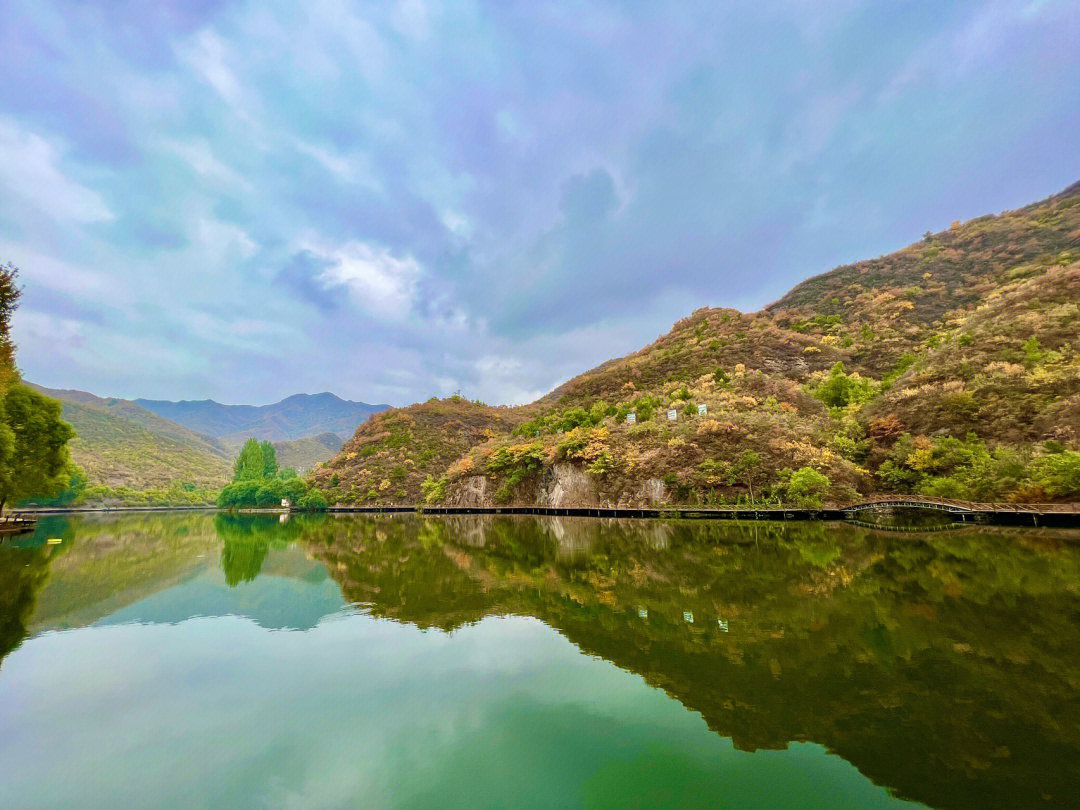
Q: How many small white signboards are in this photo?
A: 3